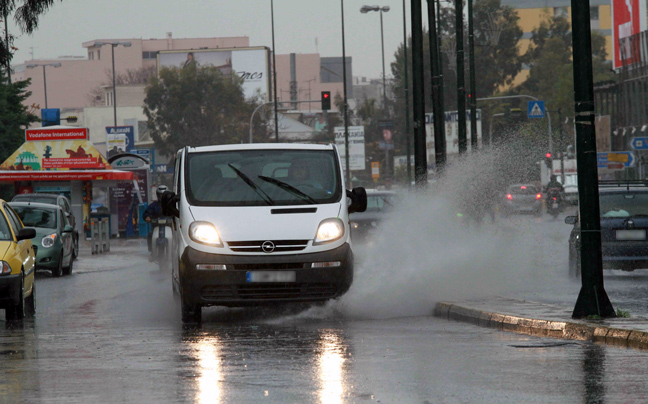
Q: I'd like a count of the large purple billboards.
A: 0